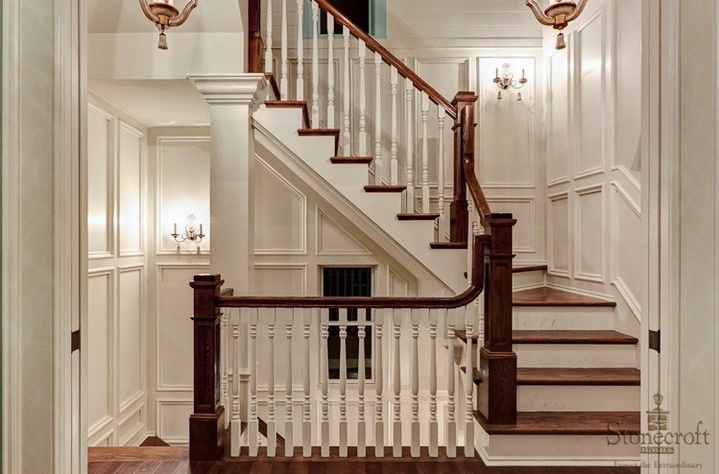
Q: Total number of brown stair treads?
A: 12